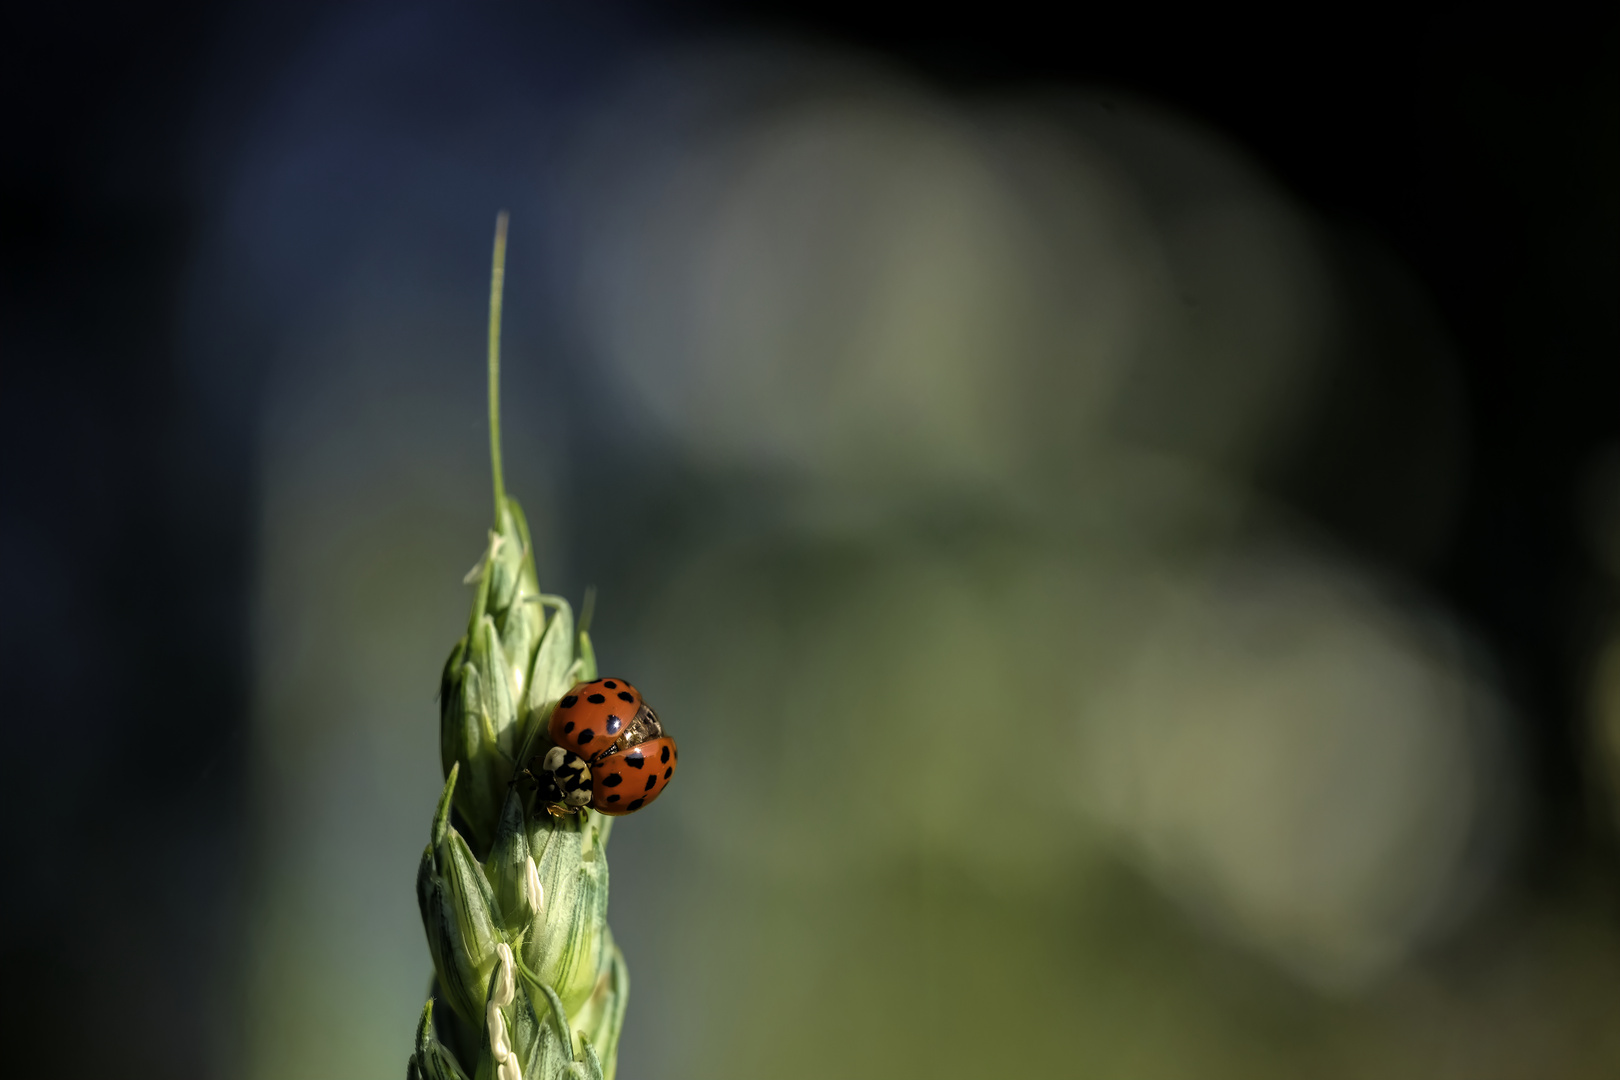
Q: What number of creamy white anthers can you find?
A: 4